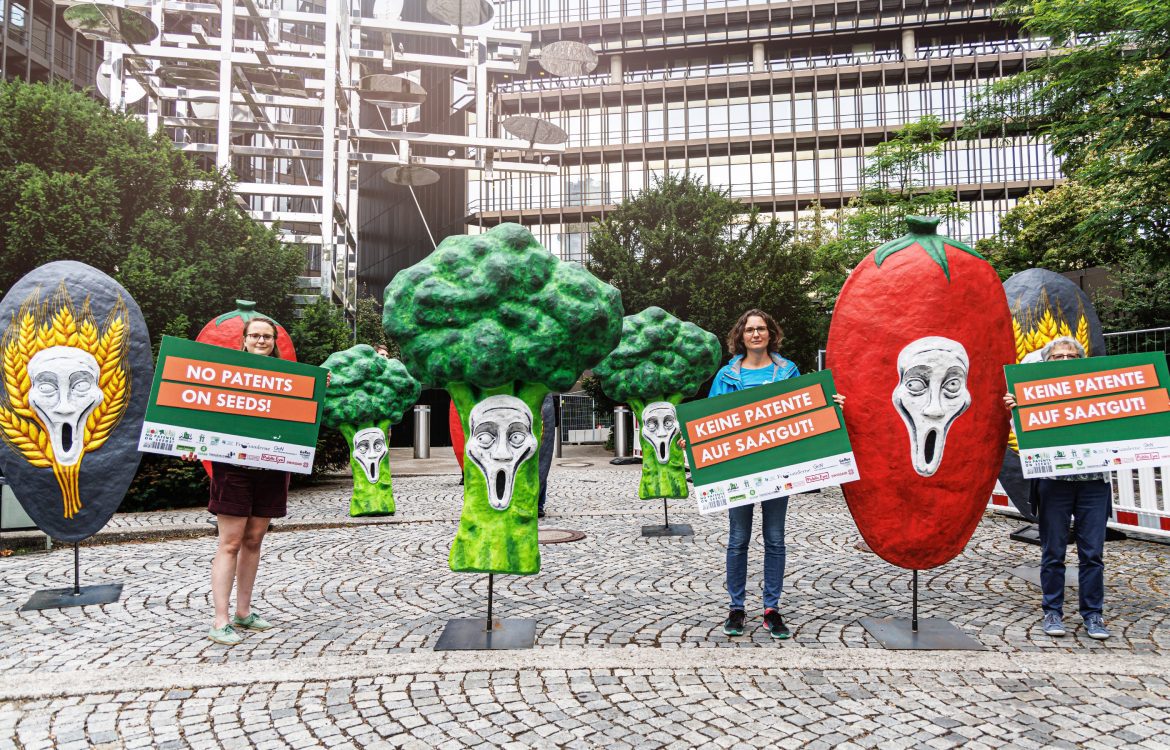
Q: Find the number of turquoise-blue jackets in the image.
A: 1